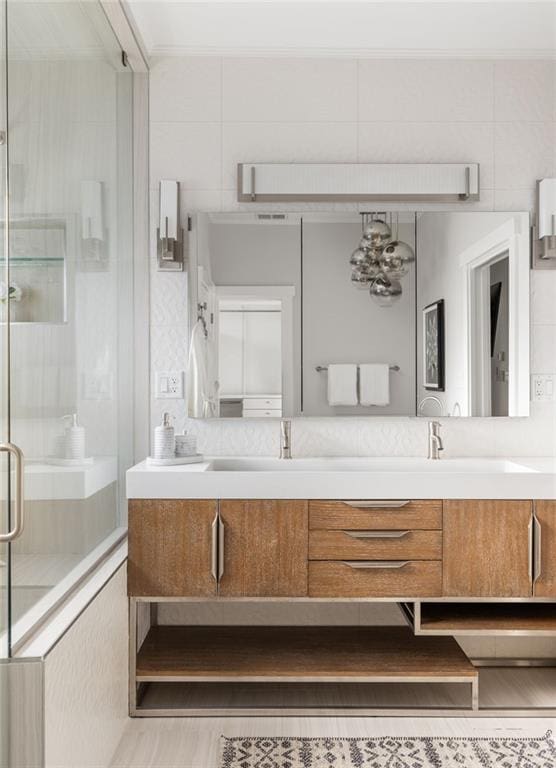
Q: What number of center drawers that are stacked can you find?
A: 3